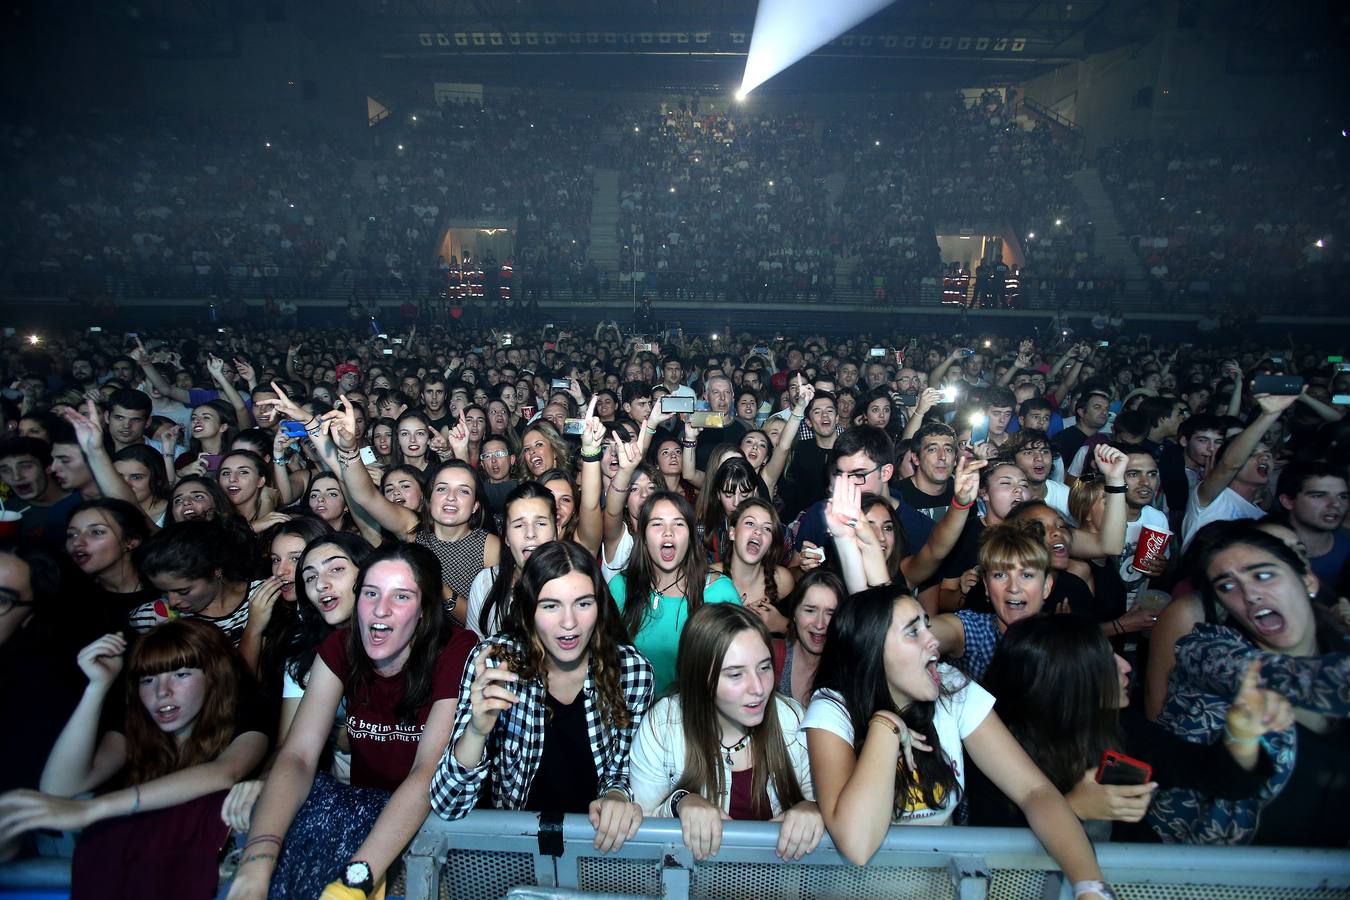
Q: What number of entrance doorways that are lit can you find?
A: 2